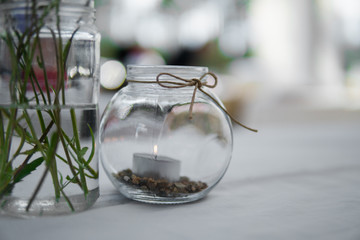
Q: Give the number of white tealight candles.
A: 1